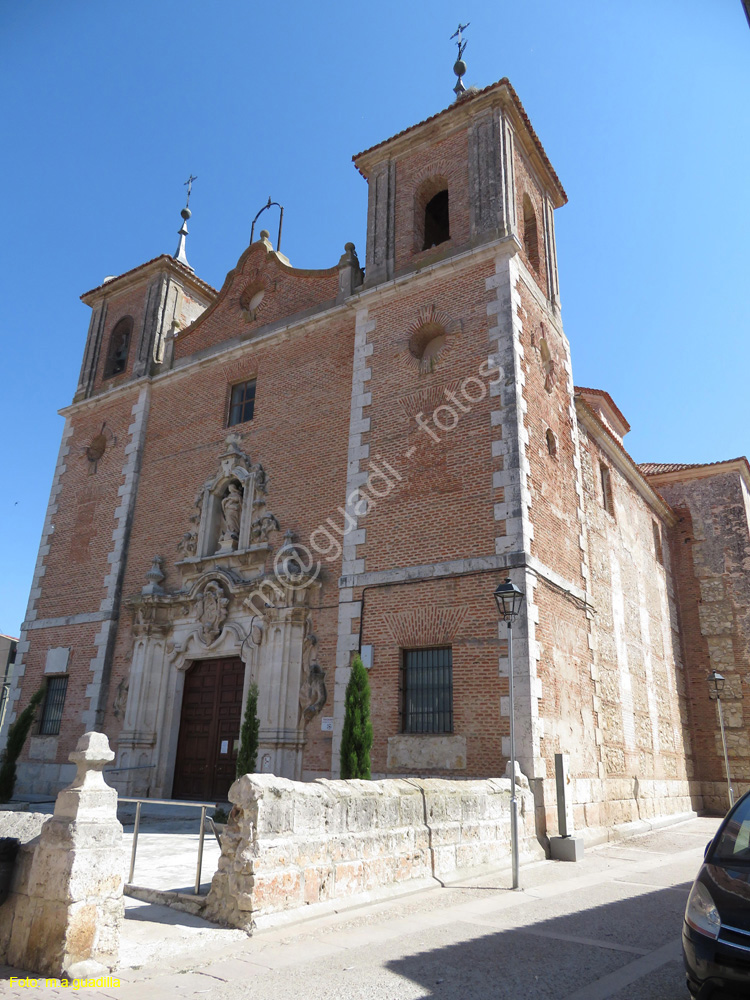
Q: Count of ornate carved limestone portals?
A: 1